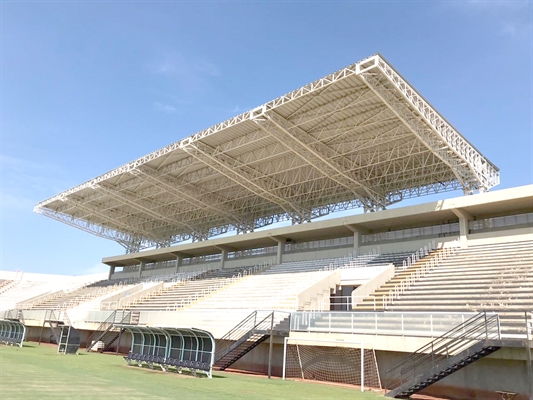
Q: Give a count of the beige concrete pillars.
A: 7